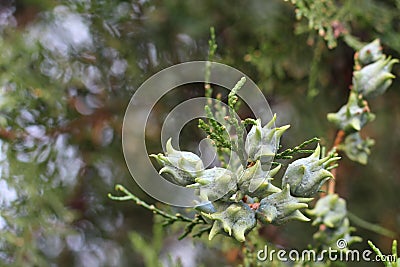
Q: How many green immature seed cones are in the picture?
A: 13